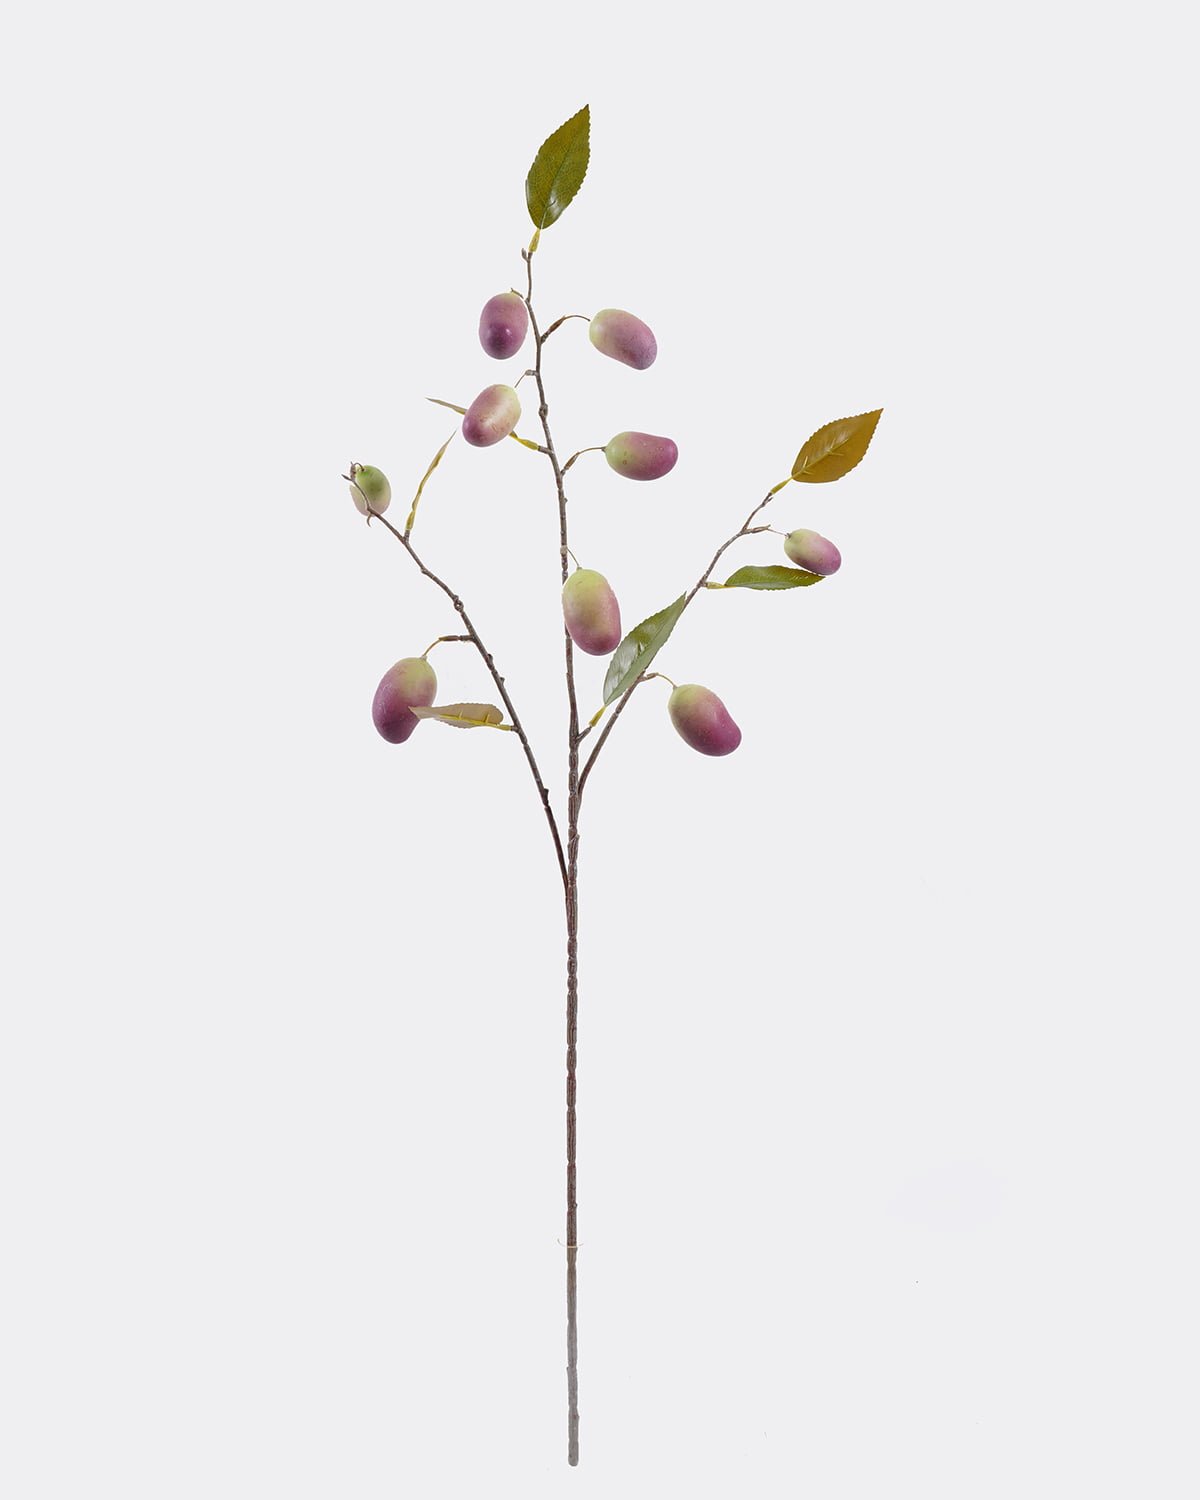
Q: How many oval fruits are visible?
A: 9